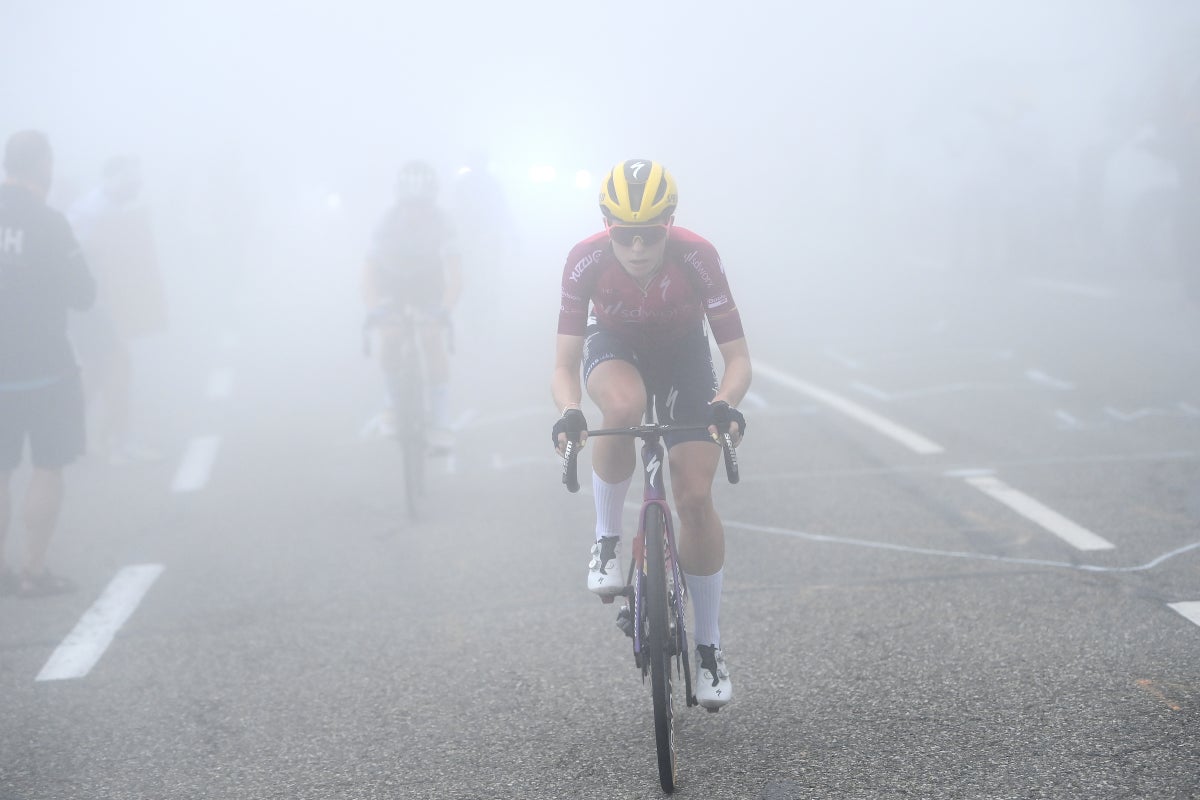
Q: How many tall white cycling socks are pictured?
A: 2